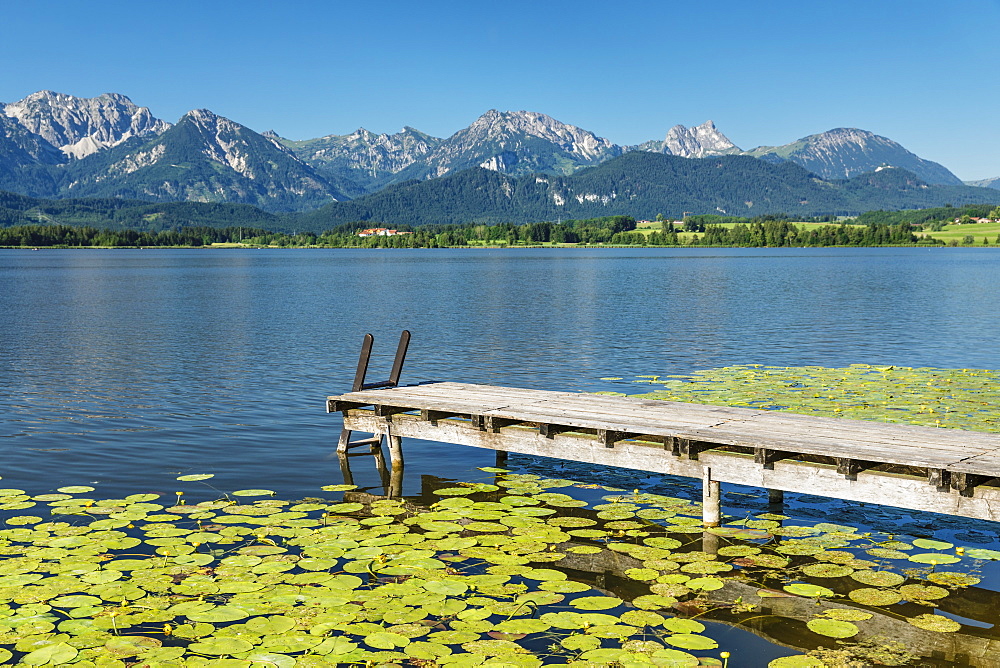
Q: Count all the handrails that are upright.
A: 2